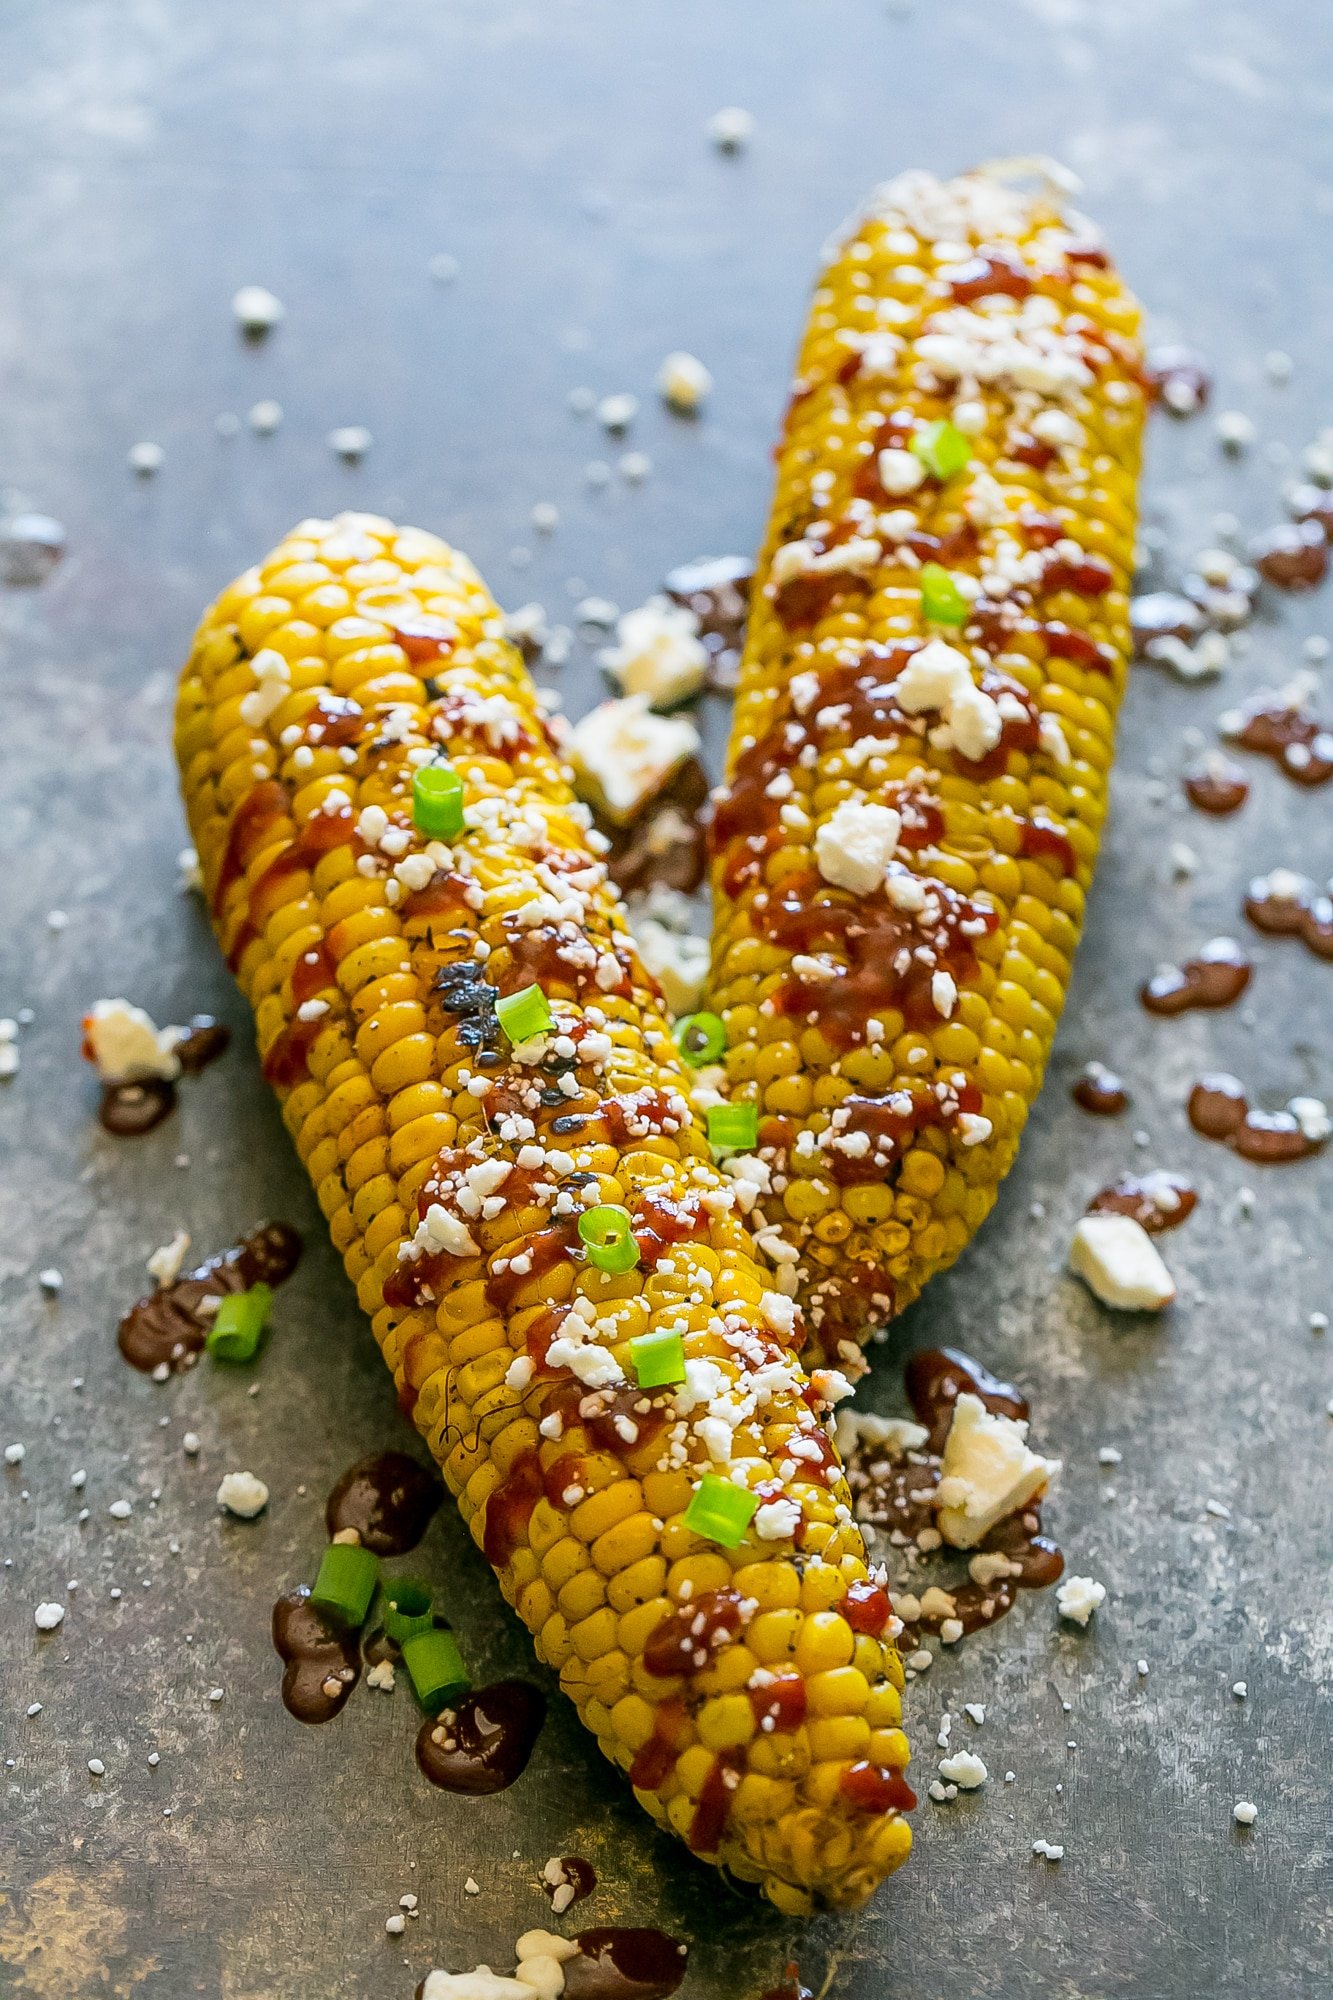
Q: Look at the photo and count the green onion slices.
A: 13